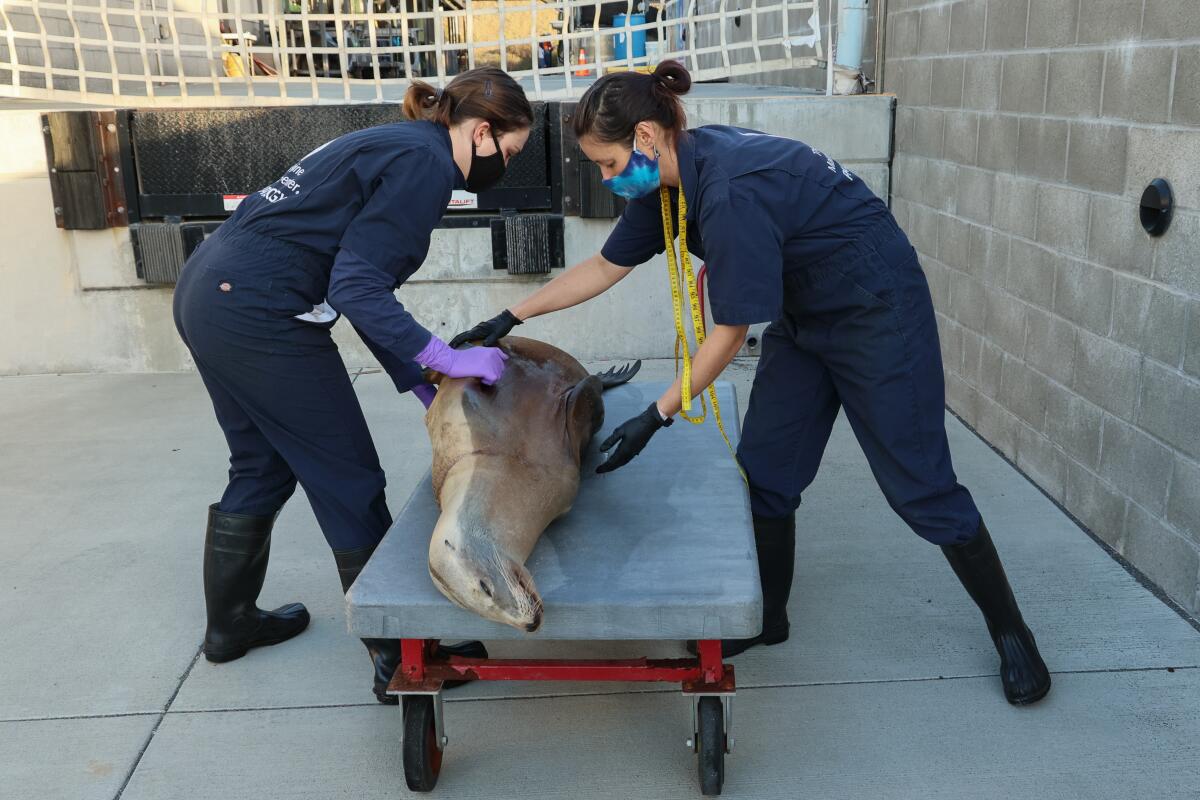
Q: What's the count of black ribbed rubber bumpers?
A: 2